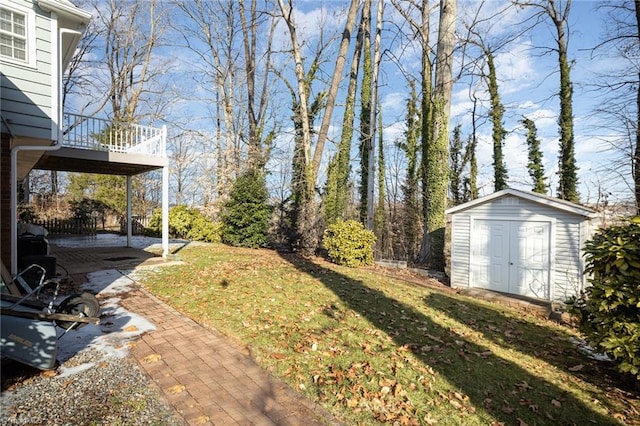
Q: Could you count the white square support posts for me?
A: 2